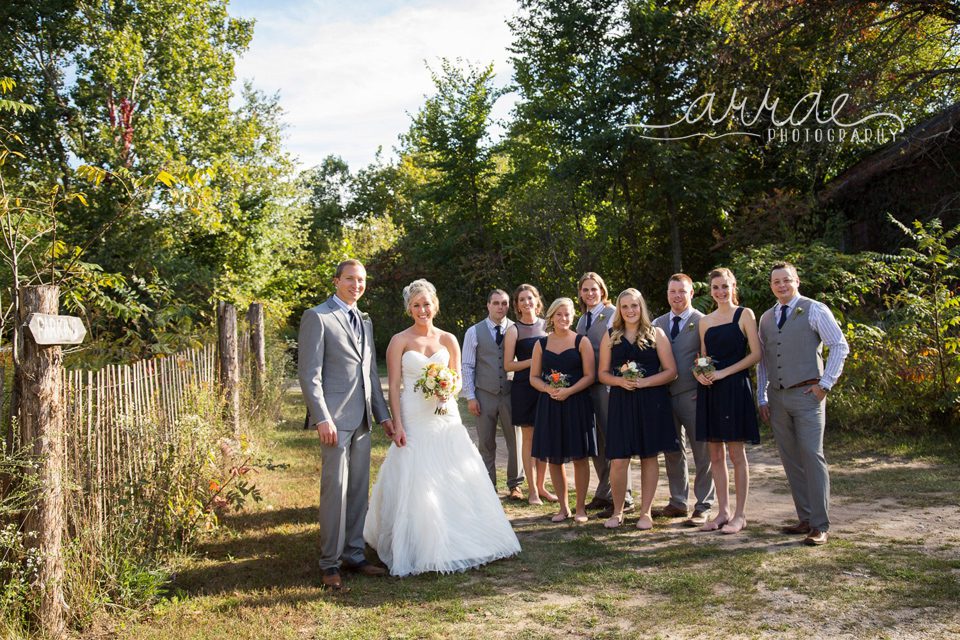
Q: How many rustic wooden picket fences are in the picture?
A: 1